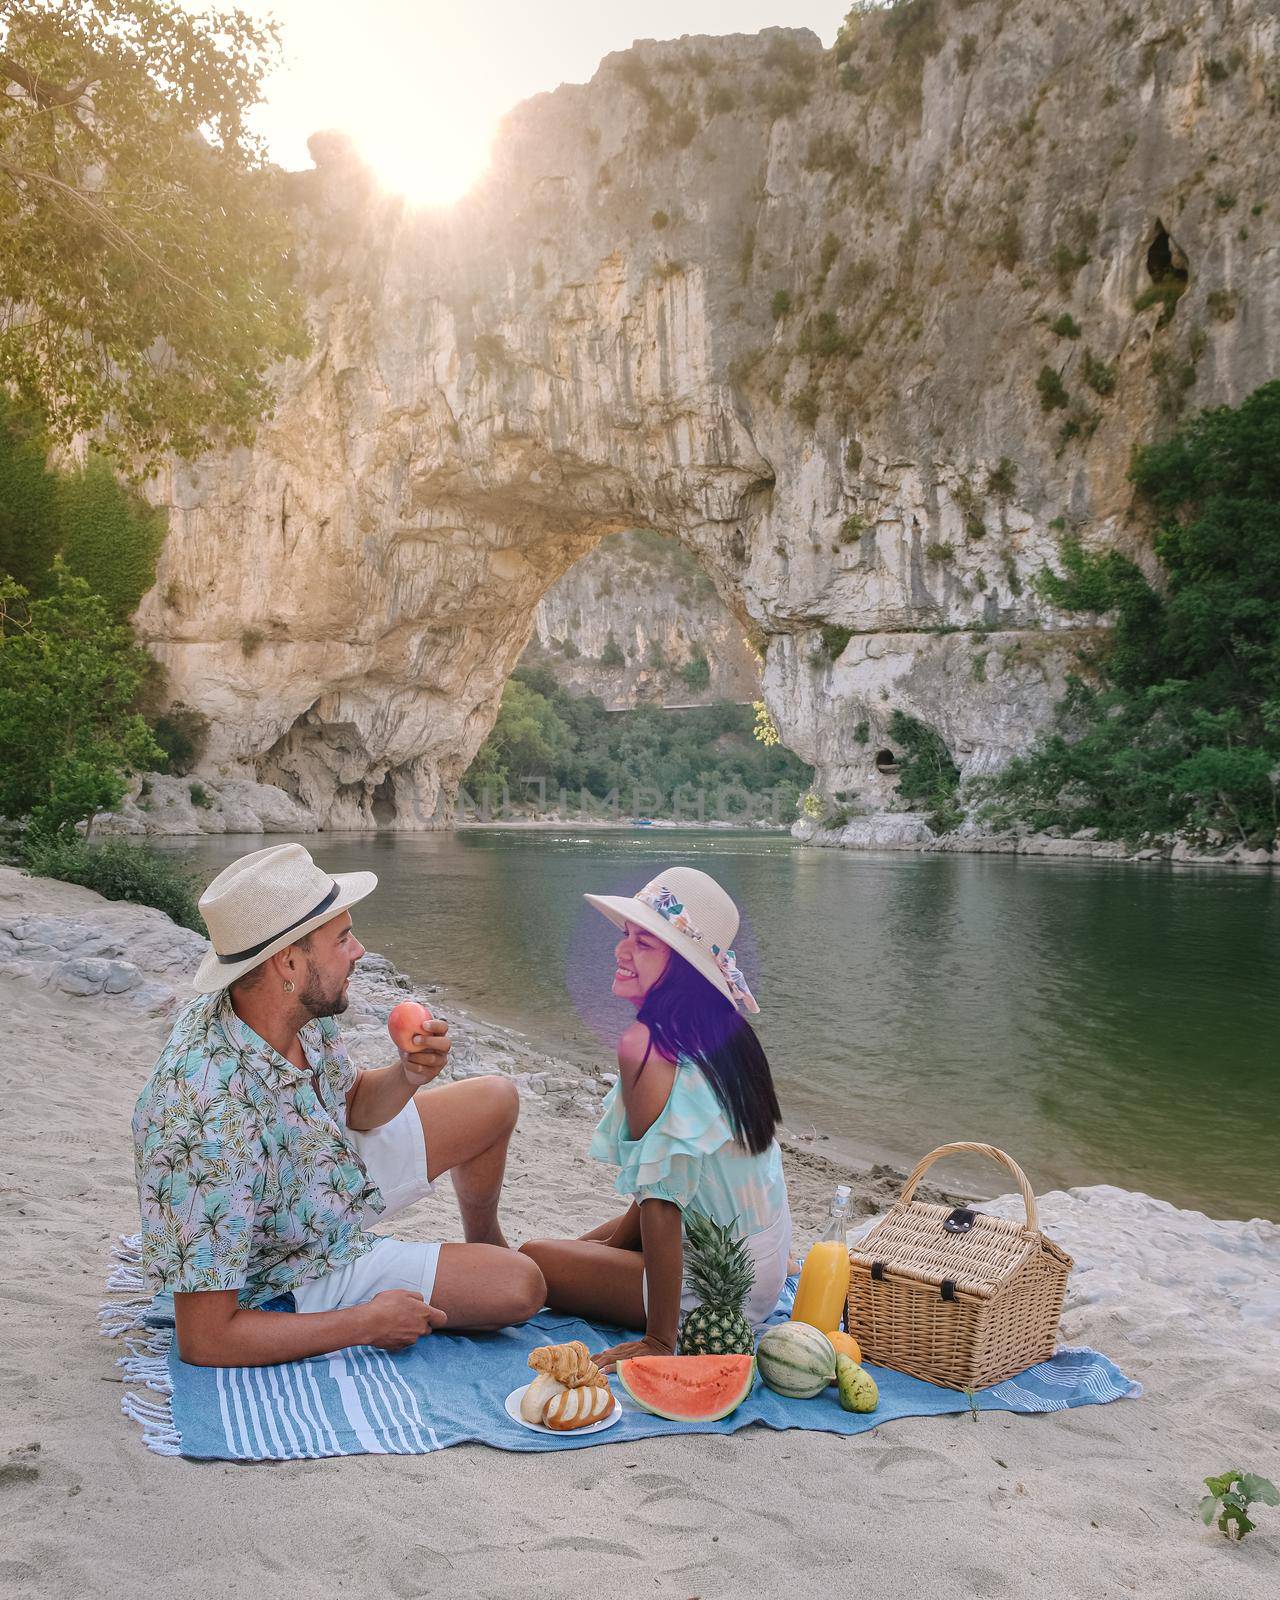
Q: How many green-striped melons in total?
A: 1